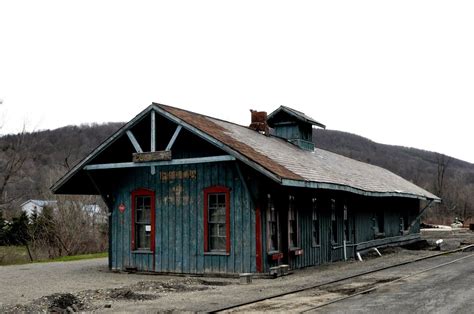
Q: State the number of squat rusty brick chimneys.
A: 1